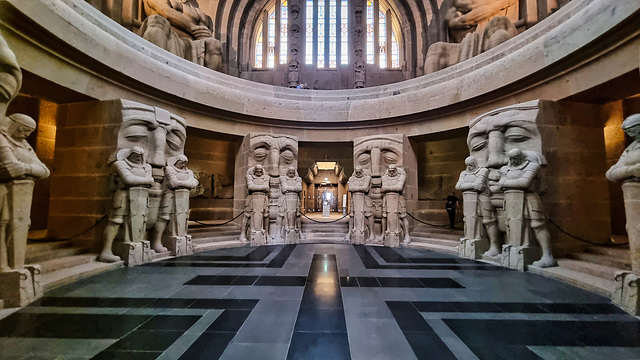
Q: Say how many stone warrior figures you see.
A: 10